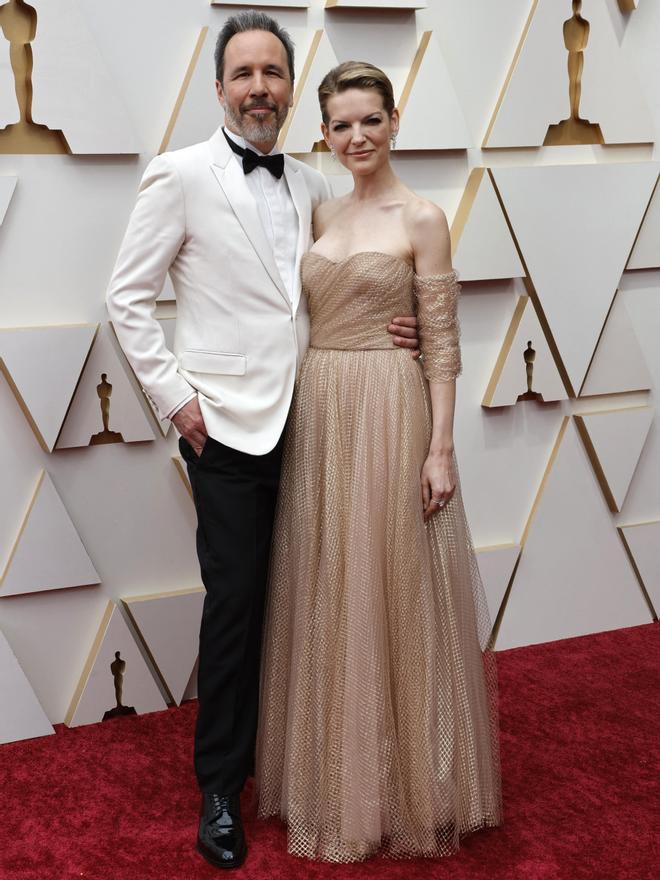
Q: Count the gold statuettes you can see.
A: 5